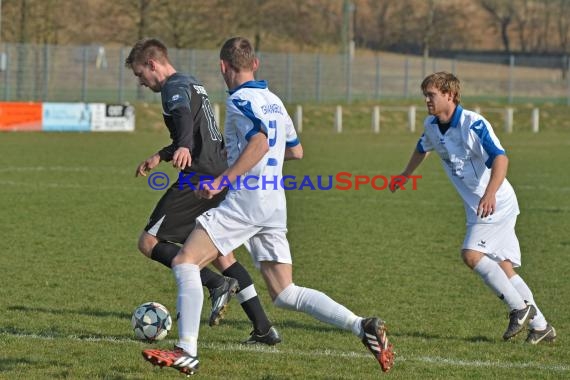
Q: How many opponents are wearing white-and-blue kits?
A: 2